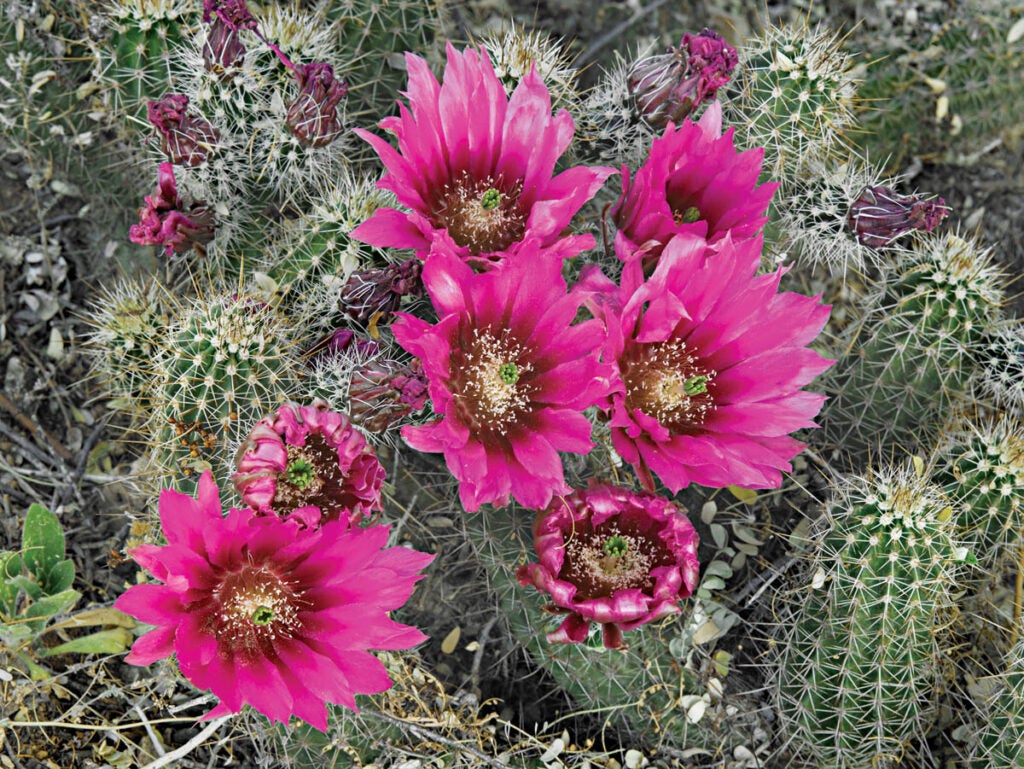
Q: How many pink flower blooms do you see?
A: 7